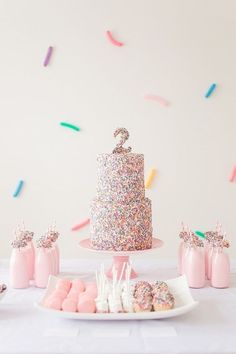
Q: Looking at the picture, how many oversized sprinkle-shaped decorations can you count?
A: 10